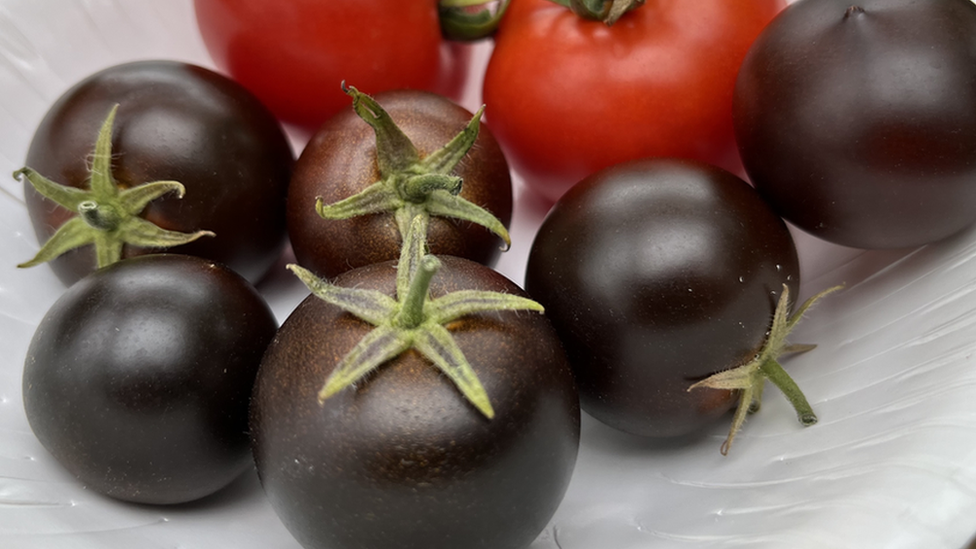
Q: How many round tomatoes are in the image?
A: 8